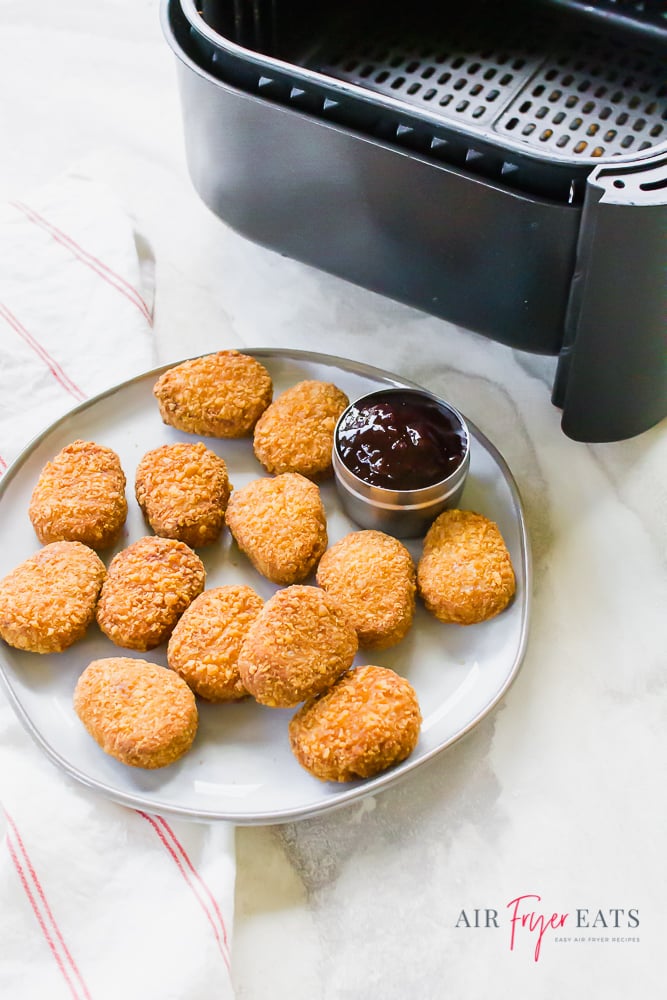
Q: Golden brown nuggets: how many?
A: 13